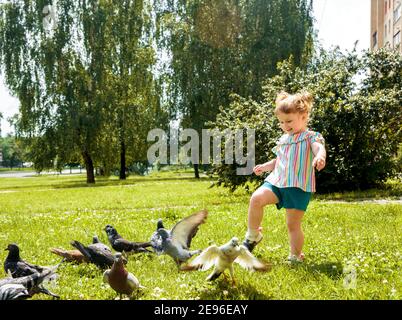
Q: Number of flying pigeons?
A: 2